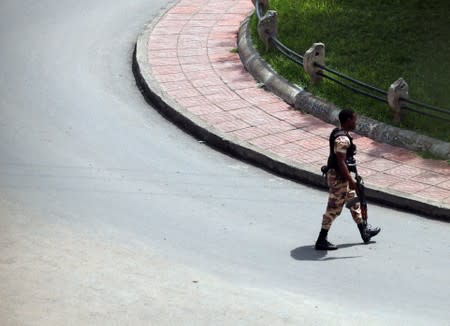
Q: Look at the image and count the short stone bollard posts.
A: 4